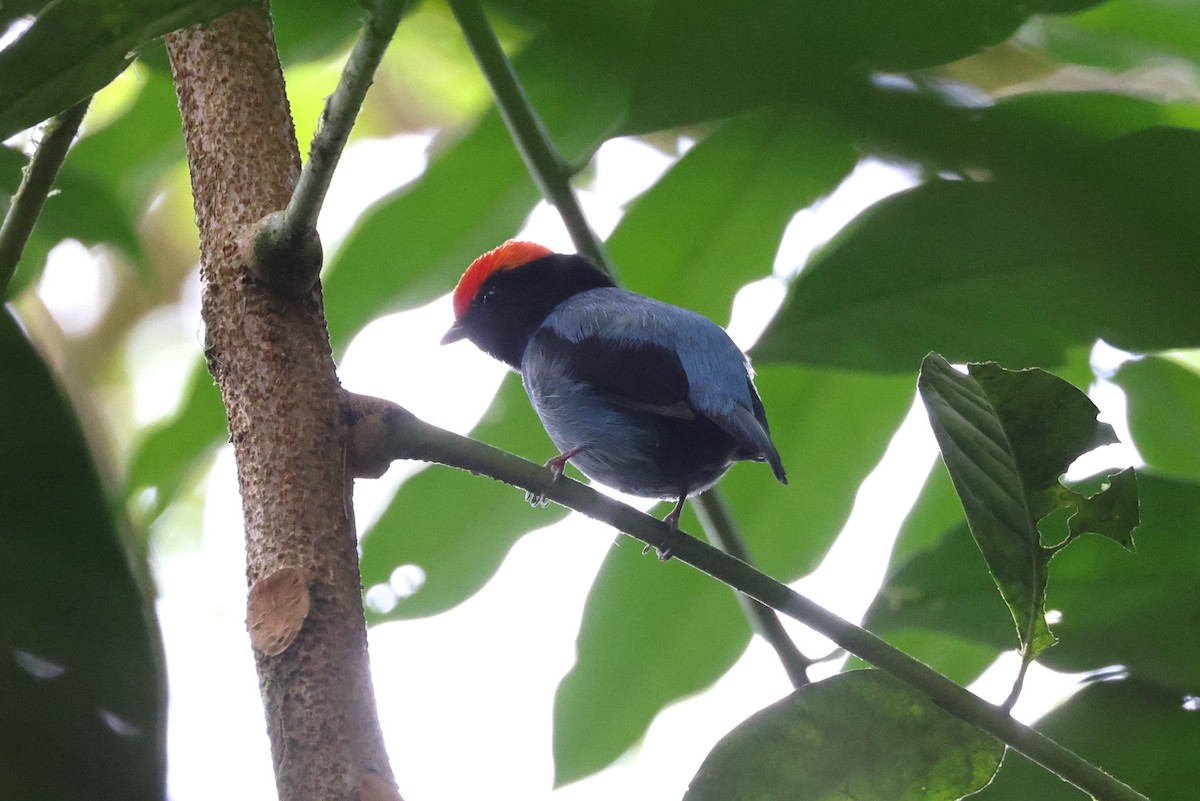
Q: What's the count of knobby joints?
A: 2